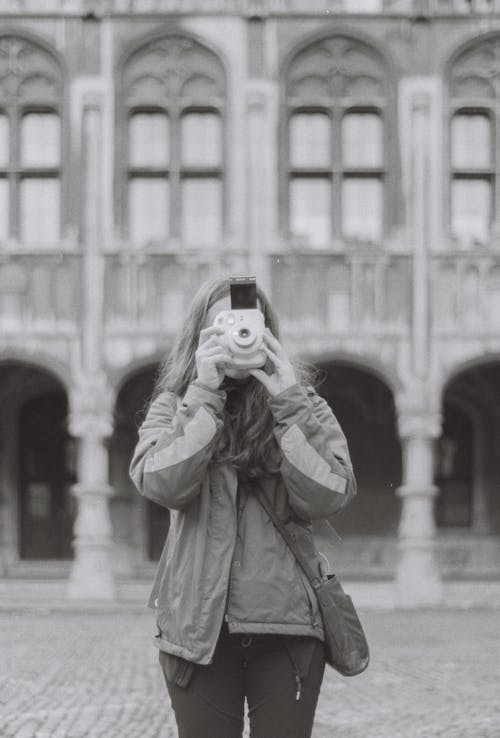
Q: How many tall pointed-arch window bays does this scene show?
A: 4